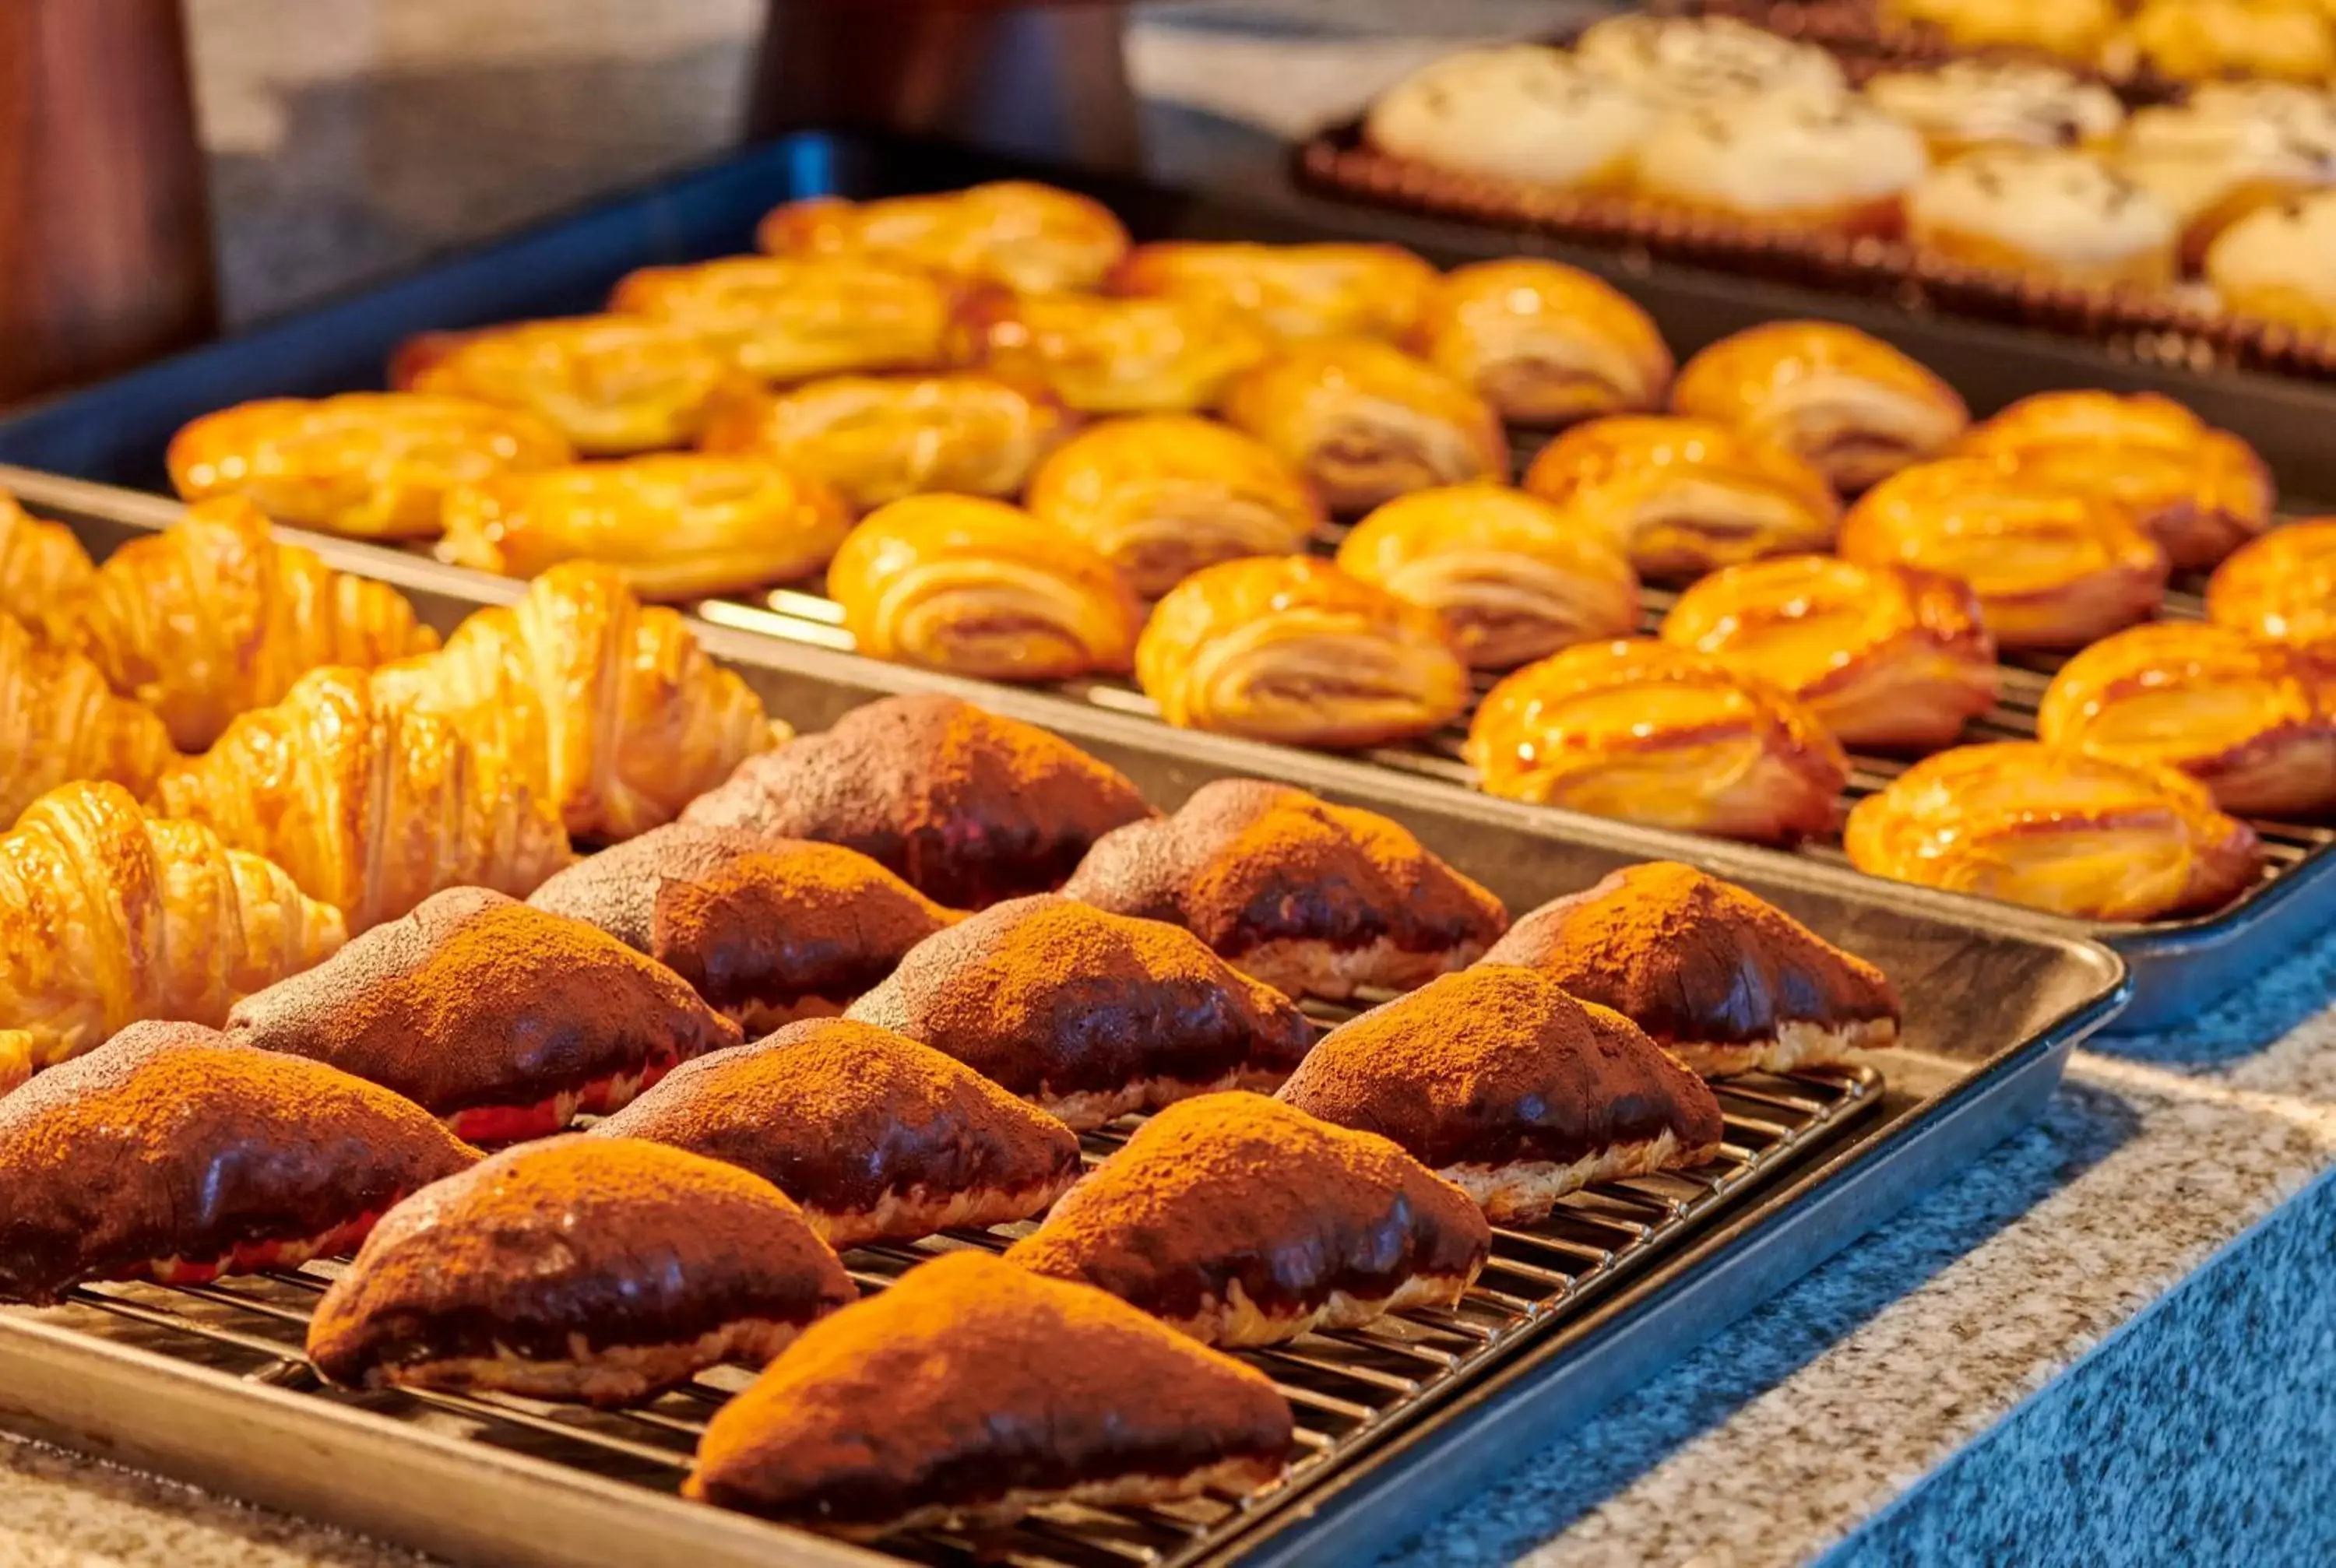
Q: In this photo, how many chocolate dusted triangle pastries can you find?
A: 12